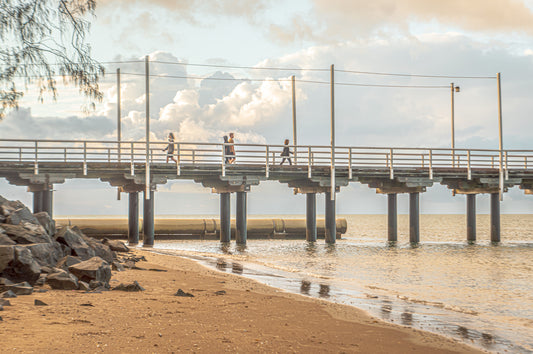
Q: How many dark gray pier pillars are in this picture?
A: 12